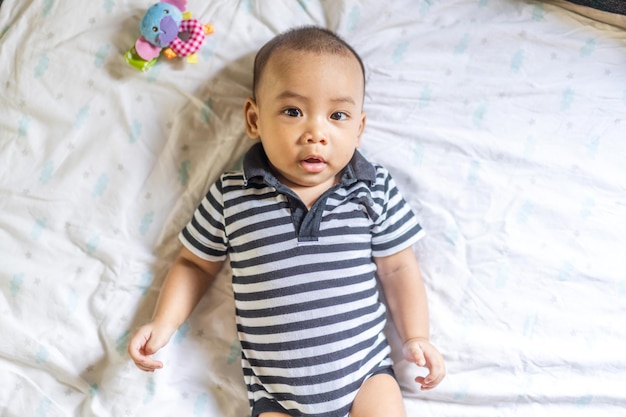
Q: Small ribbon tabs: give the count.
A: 4